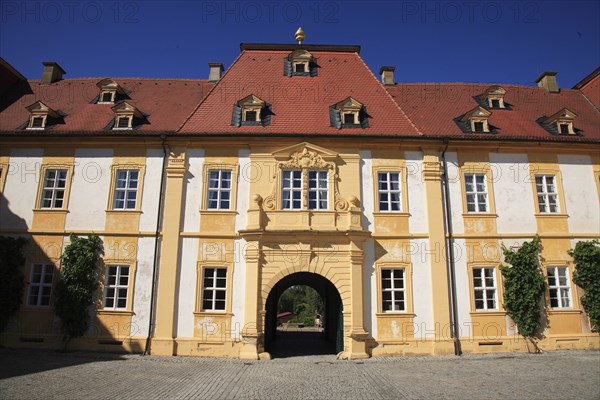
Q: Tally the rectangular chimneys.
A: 4